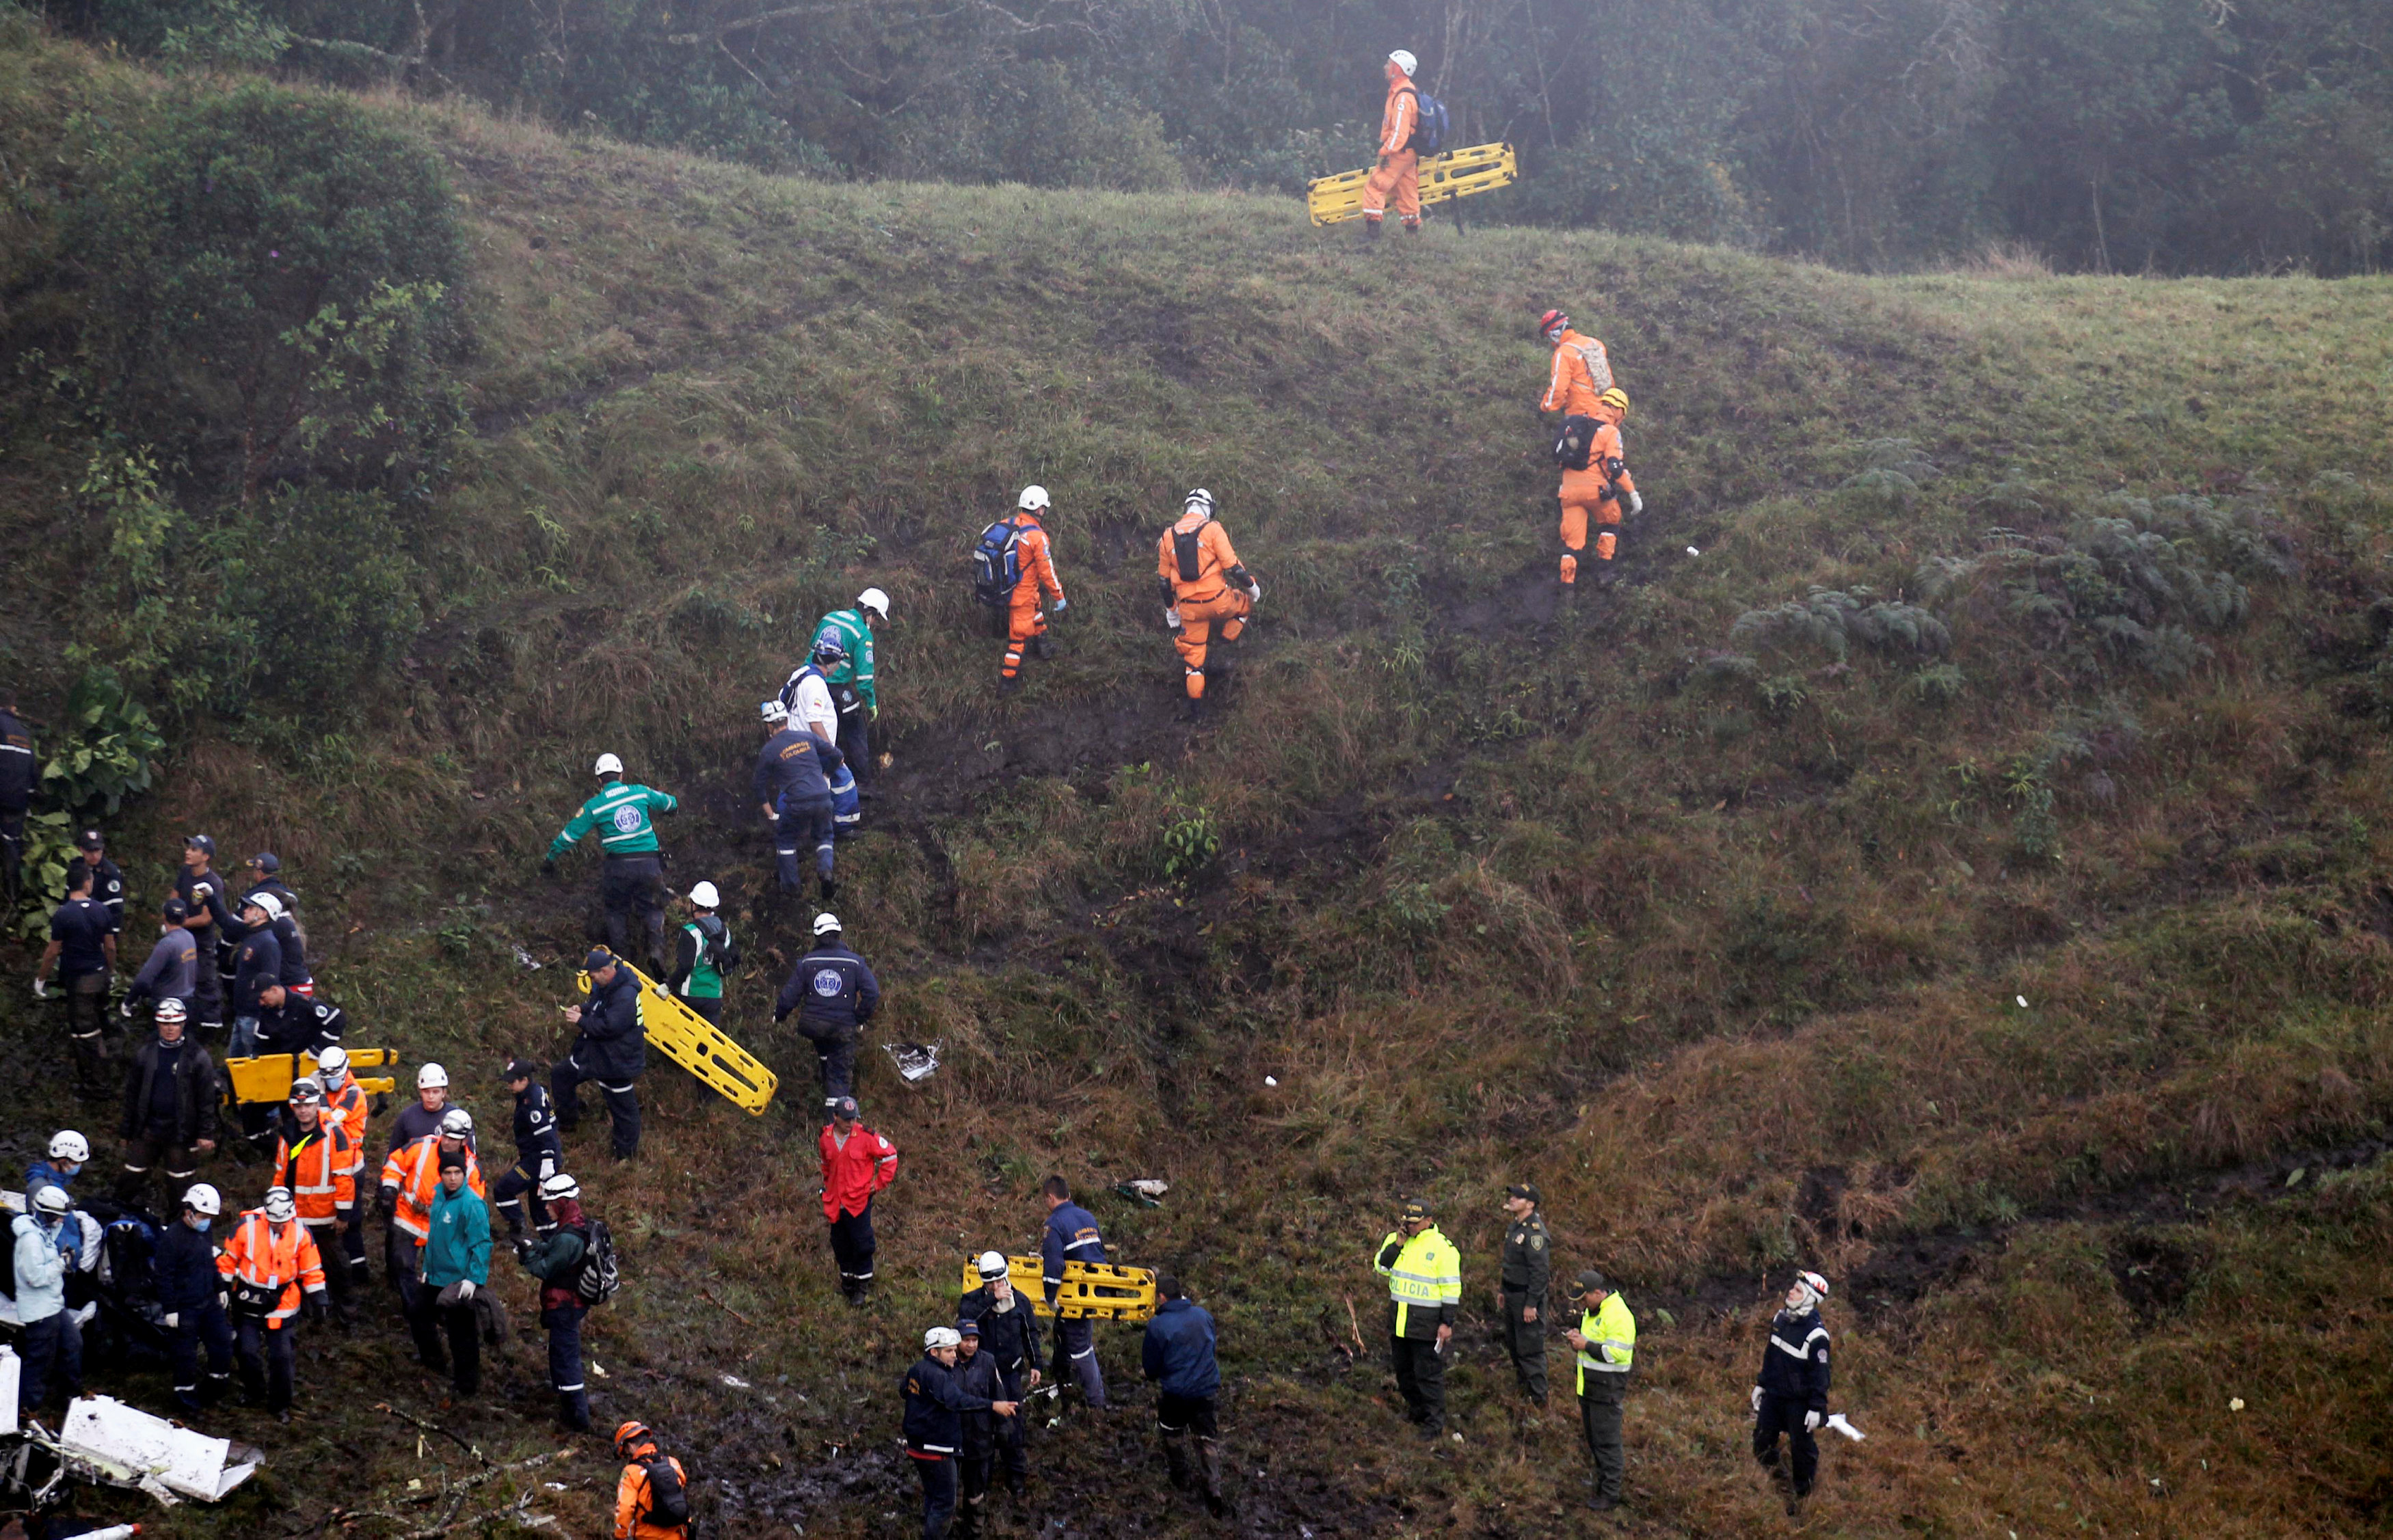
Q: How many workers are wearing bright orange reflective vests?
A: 4